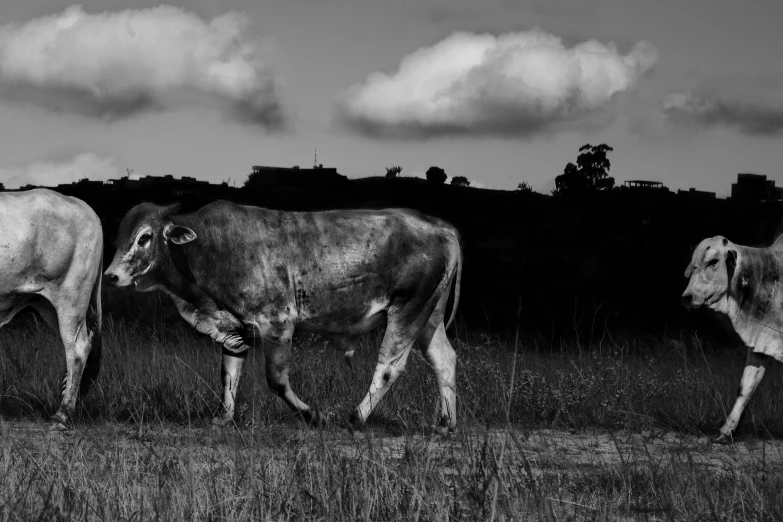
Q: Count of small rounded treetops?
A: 2